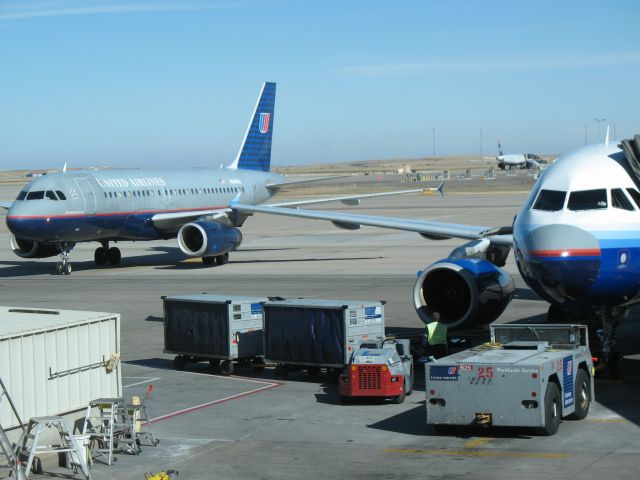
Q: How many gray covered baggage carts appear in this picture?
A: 2